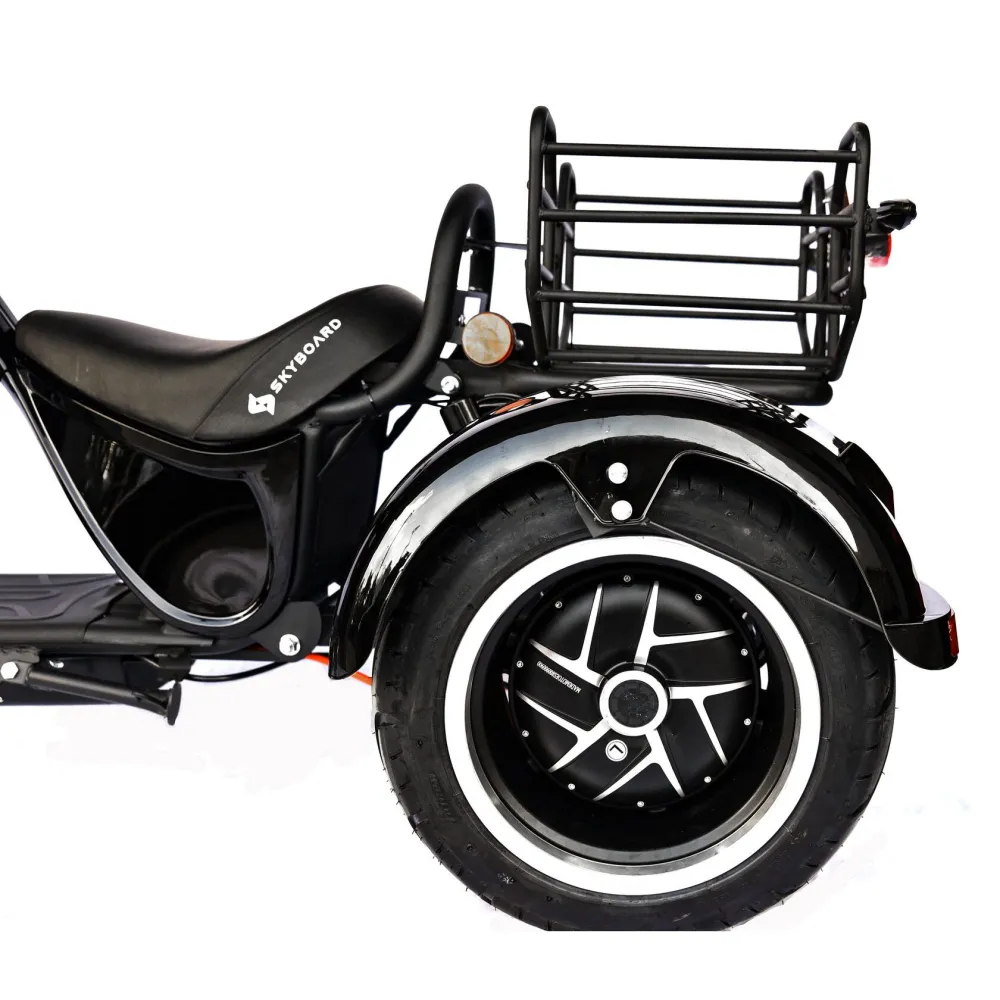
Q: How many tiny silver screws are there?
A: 10